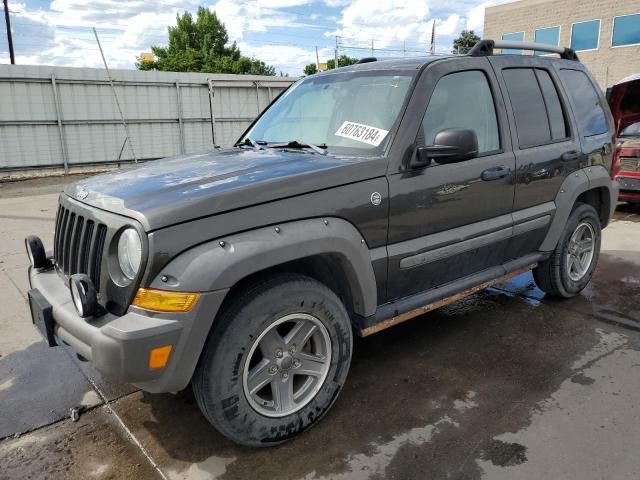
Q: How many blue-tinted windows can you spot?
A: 4